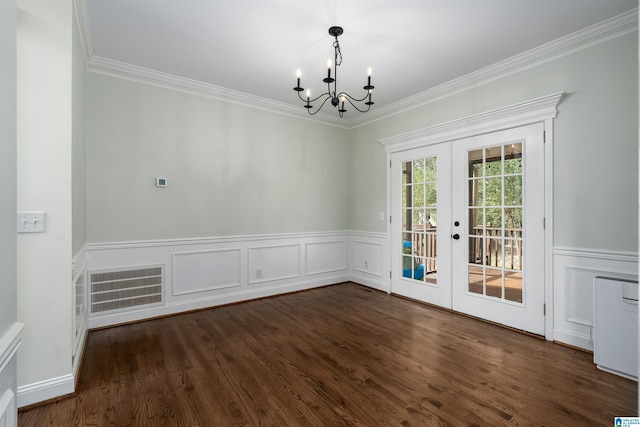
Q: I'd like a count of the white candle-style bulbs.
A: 6